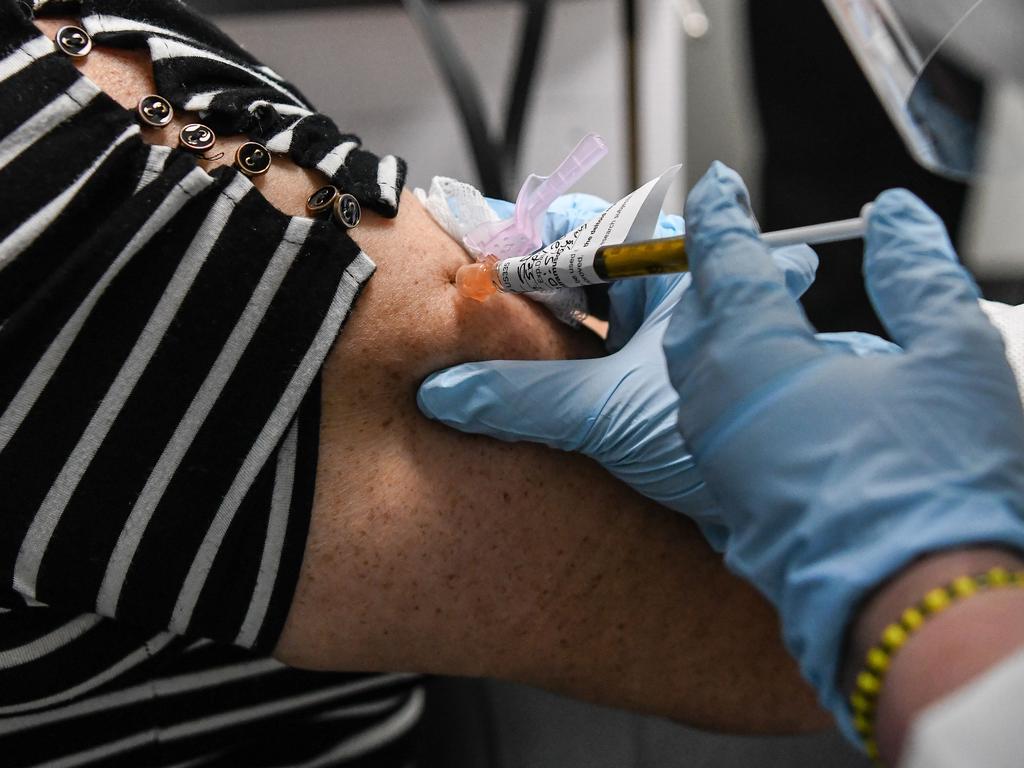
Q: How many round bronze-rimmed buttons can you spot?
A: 6